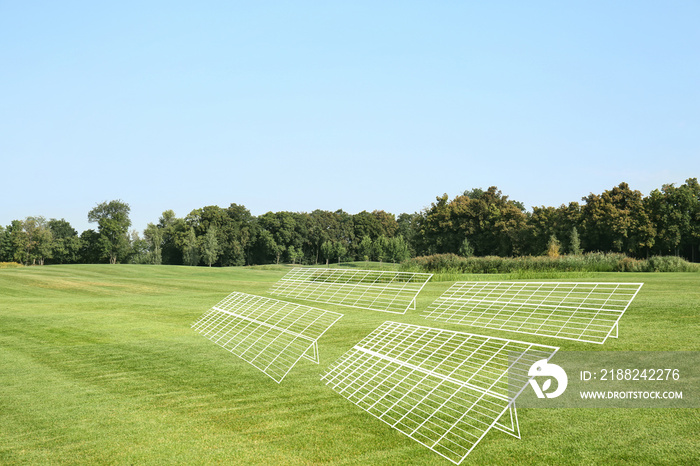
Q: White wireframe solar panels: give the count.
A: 4